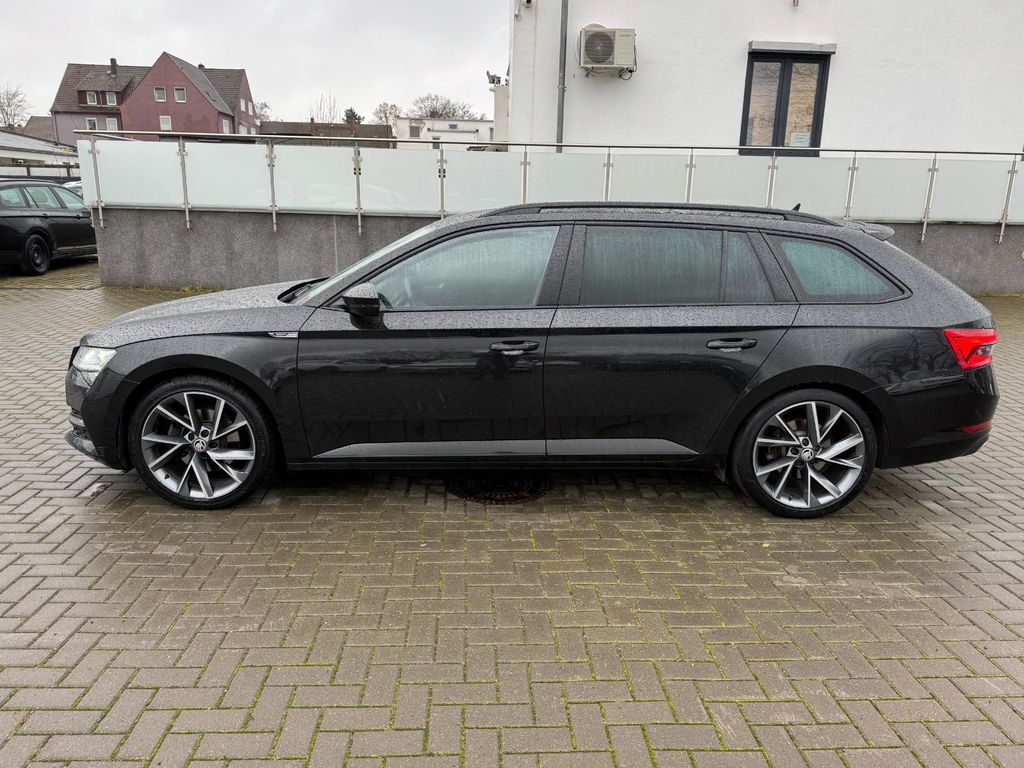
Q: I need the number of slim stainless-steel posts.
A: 12